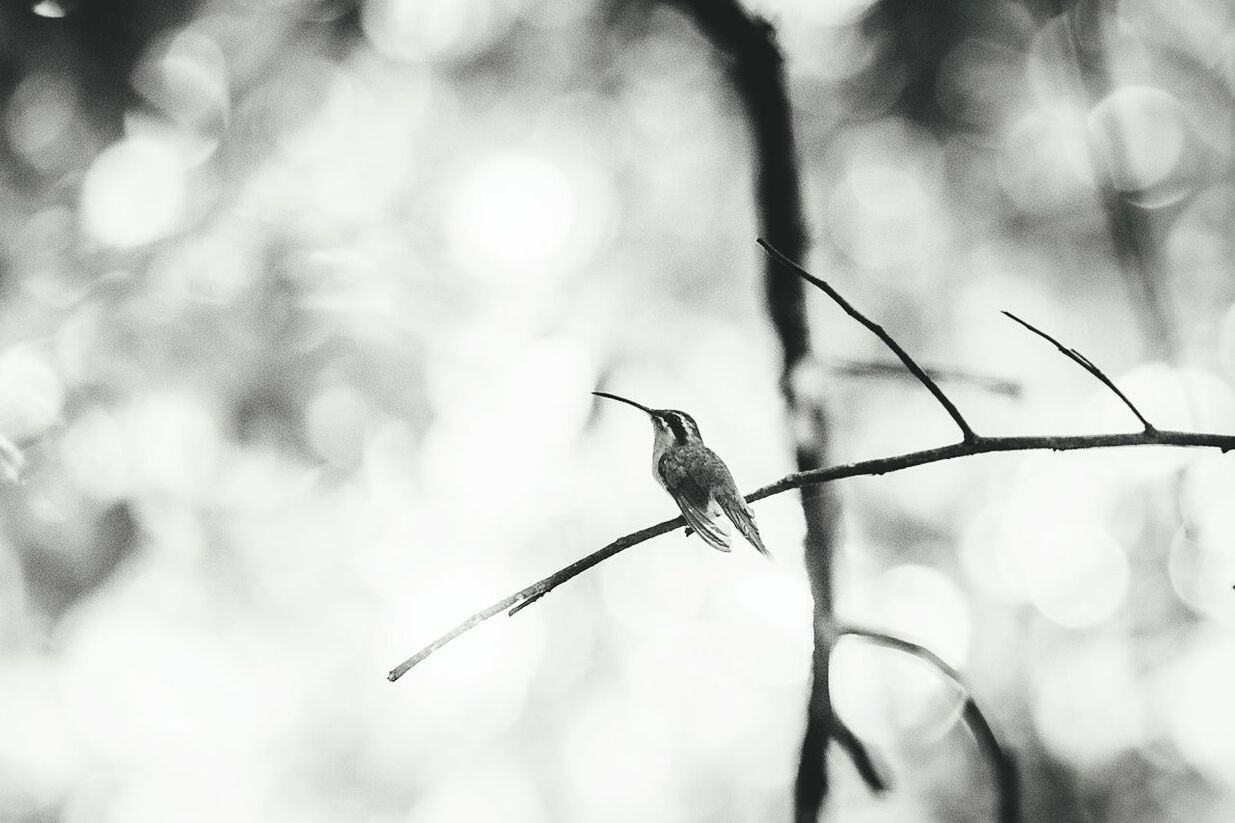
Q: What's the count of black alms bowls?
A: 0